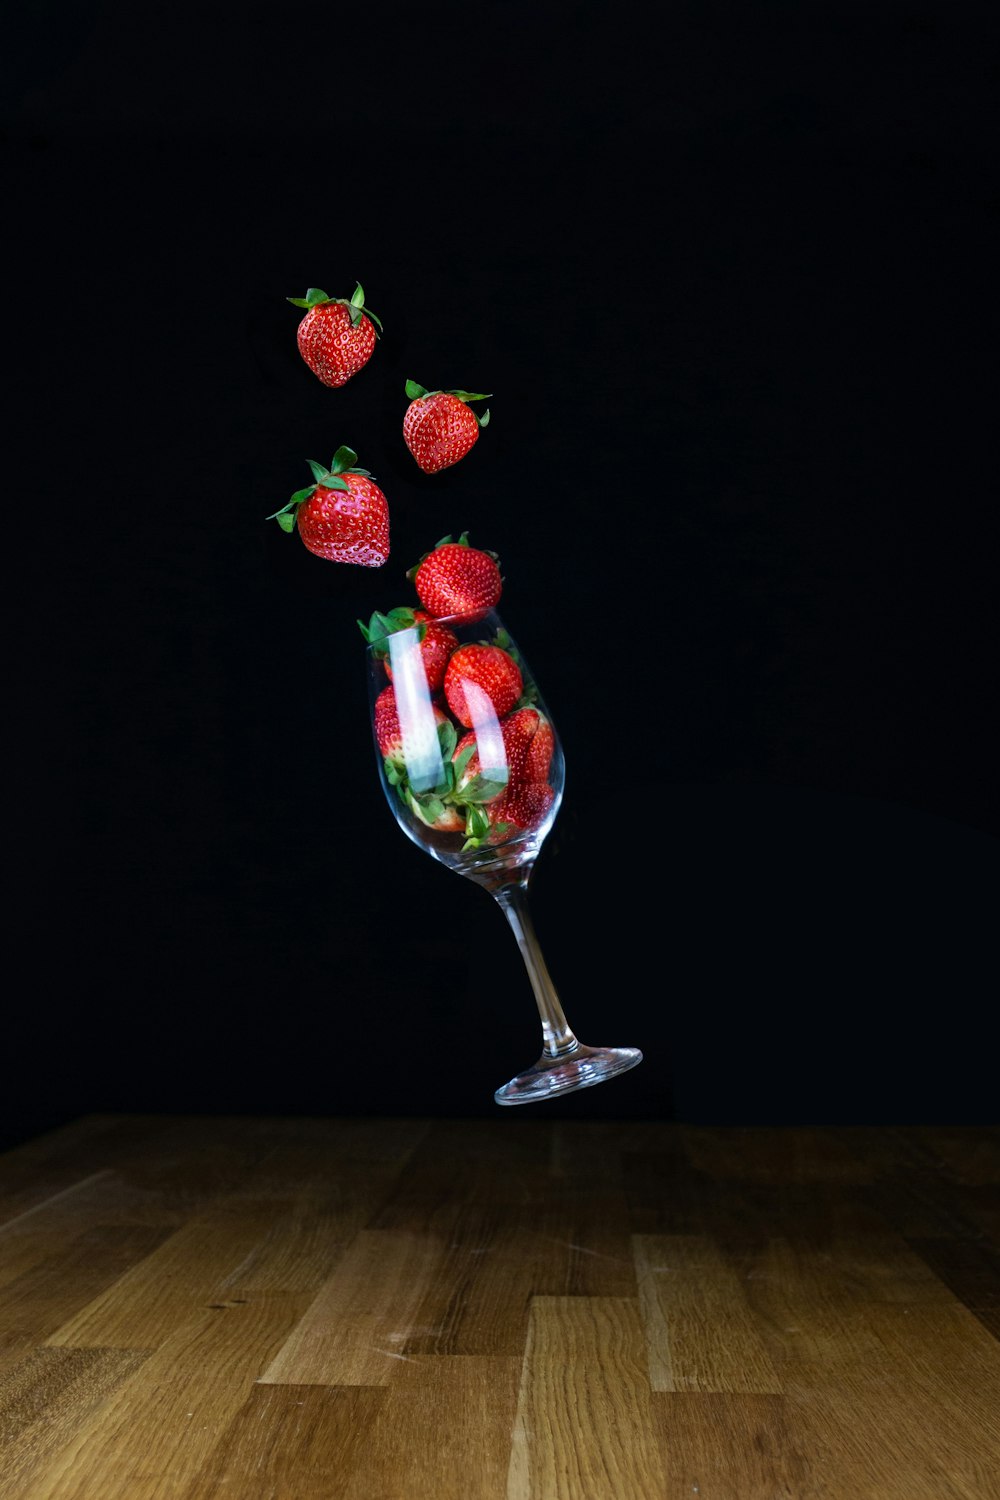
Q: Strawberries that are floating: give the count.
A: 3